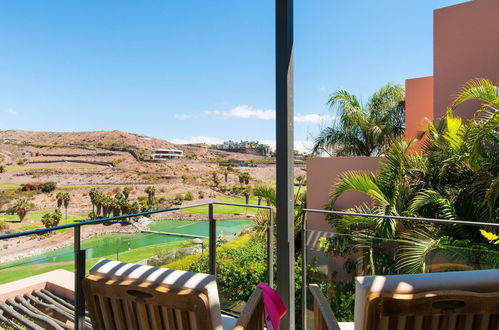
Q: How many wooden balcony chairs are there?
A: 2